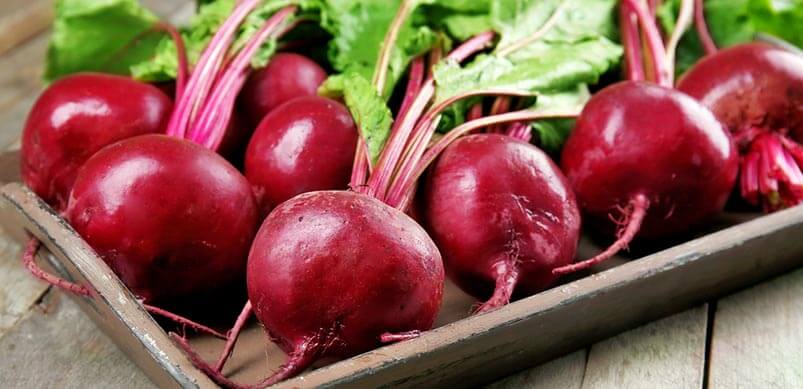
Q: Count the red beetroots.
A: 8